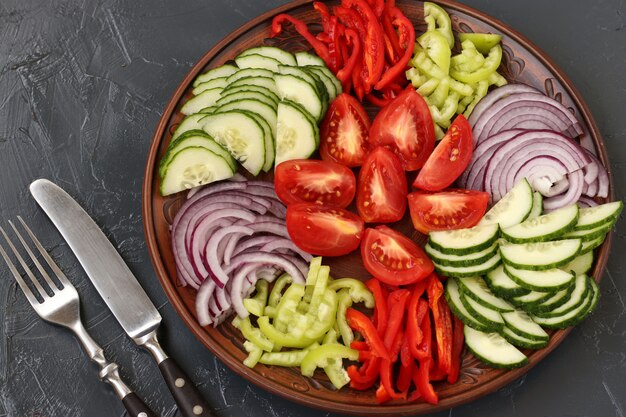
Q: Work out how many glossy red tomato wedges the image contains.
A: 8